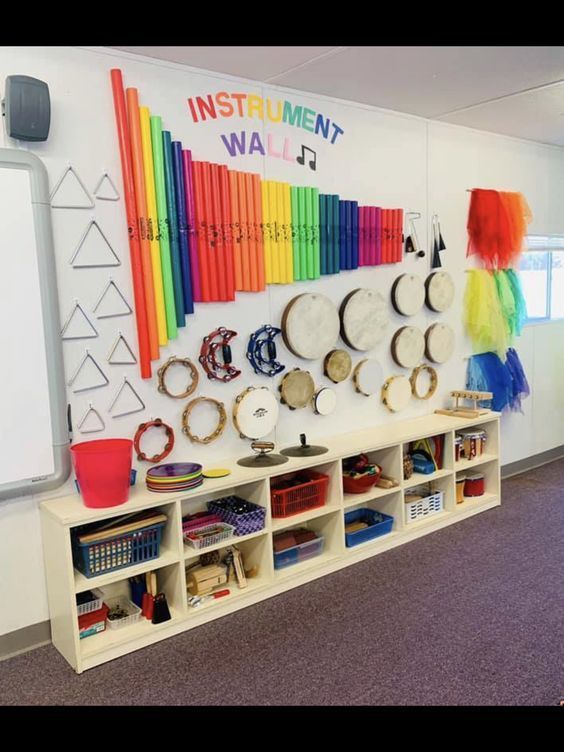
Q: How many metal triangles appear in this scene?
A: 9